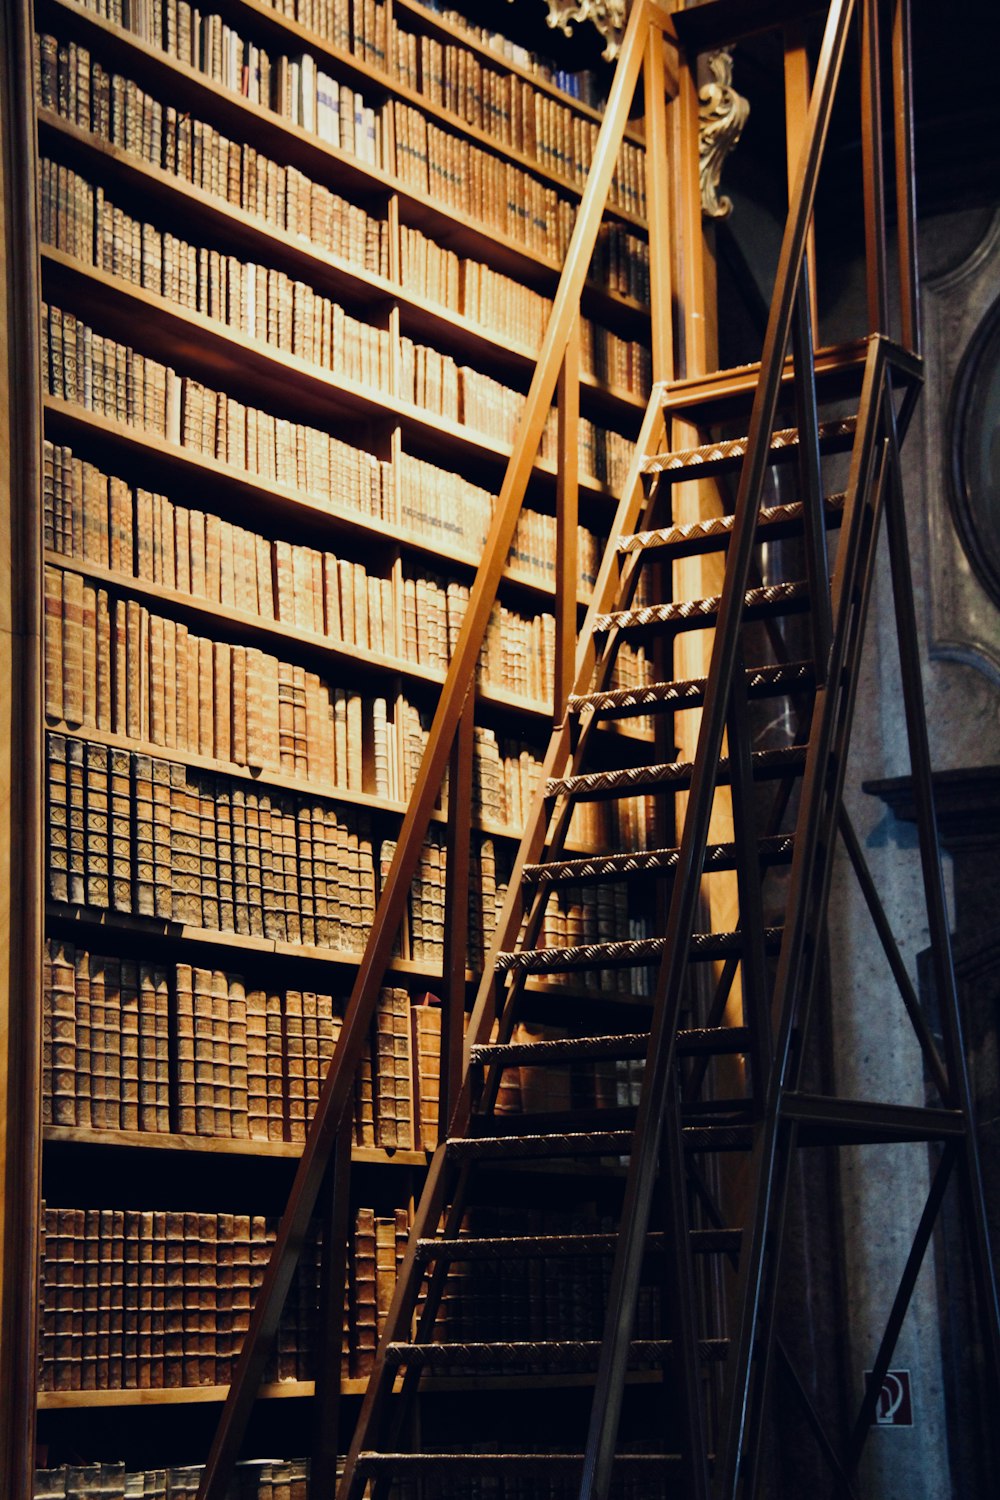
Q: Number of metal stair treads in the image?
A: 12